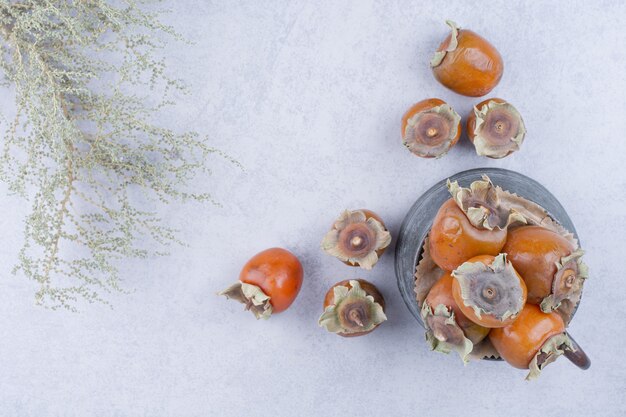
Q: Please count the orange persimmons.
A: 11